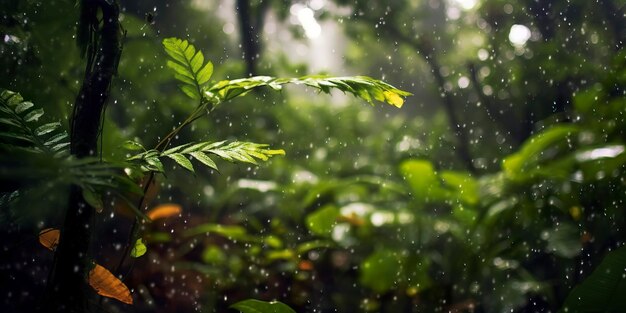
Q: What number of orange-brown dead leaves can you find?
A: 3